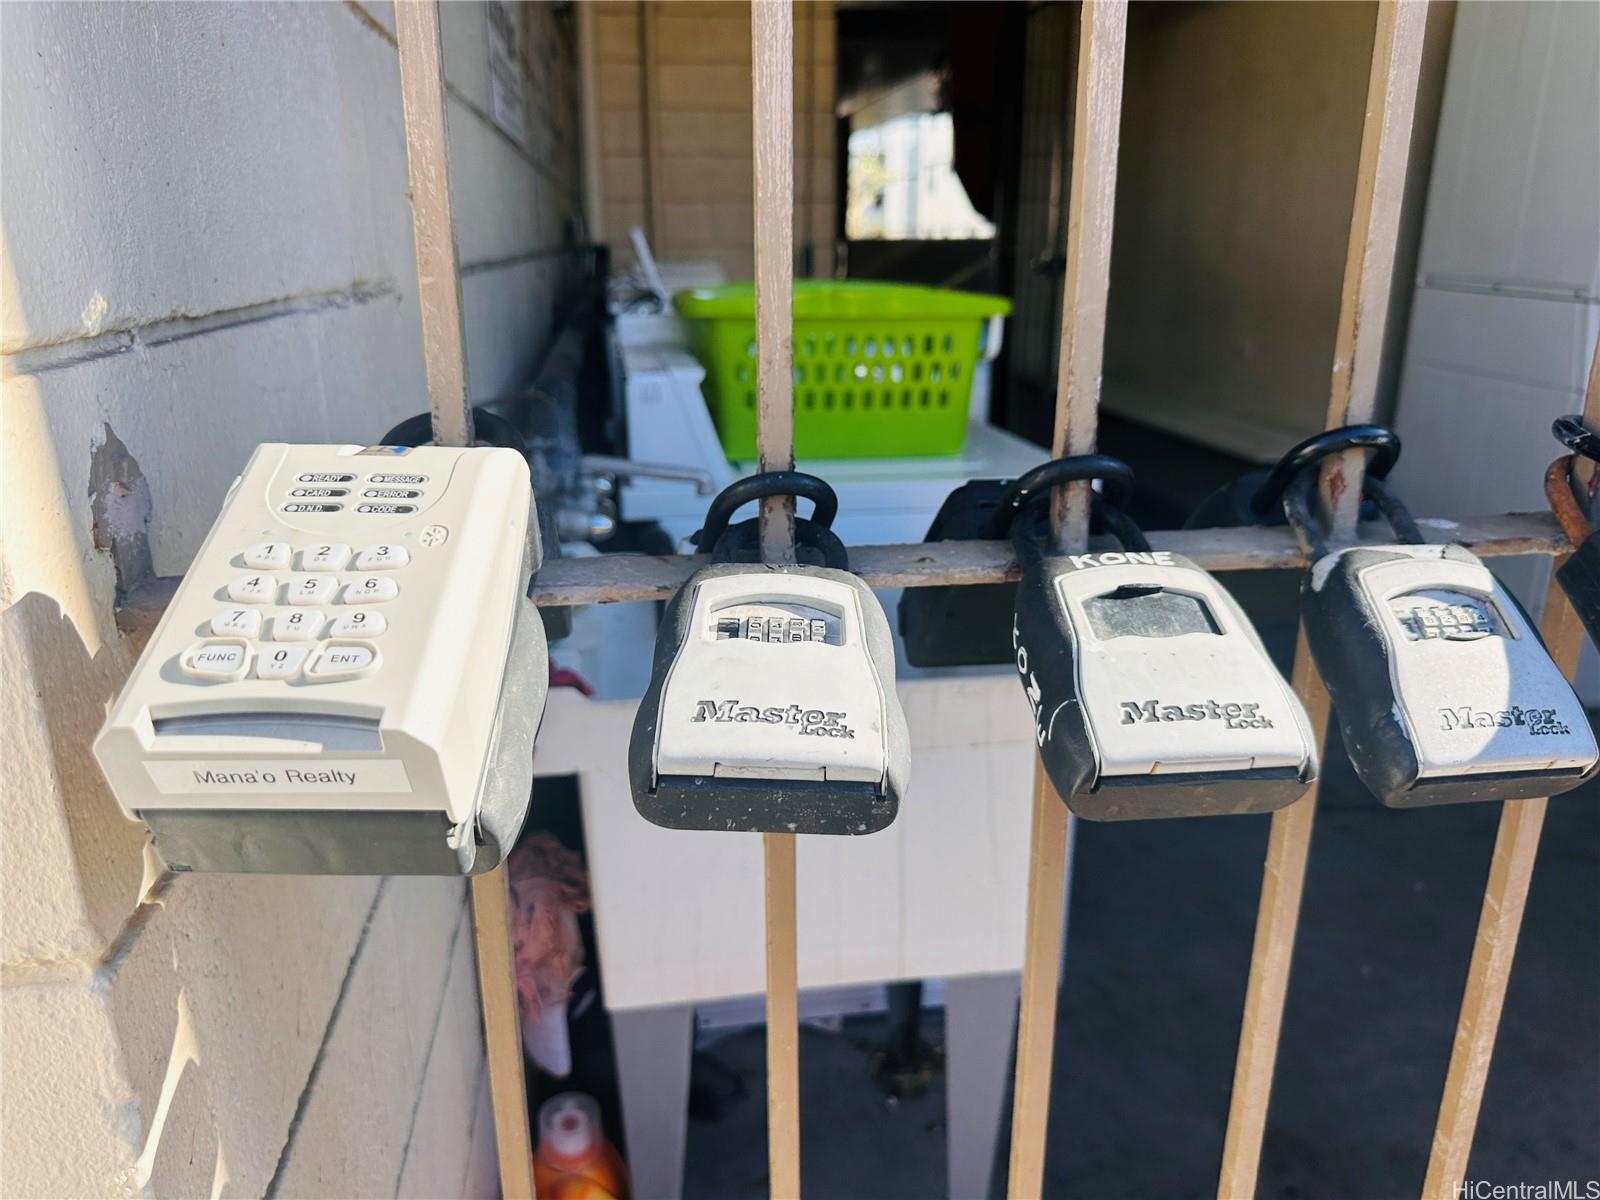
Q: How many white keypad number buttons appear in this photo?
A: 10